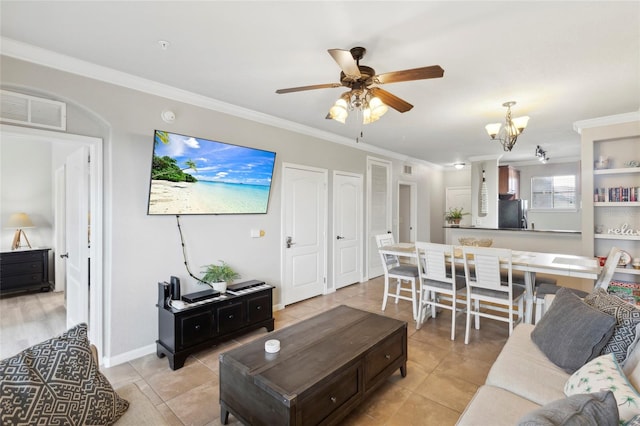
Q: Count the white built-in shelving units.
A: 1